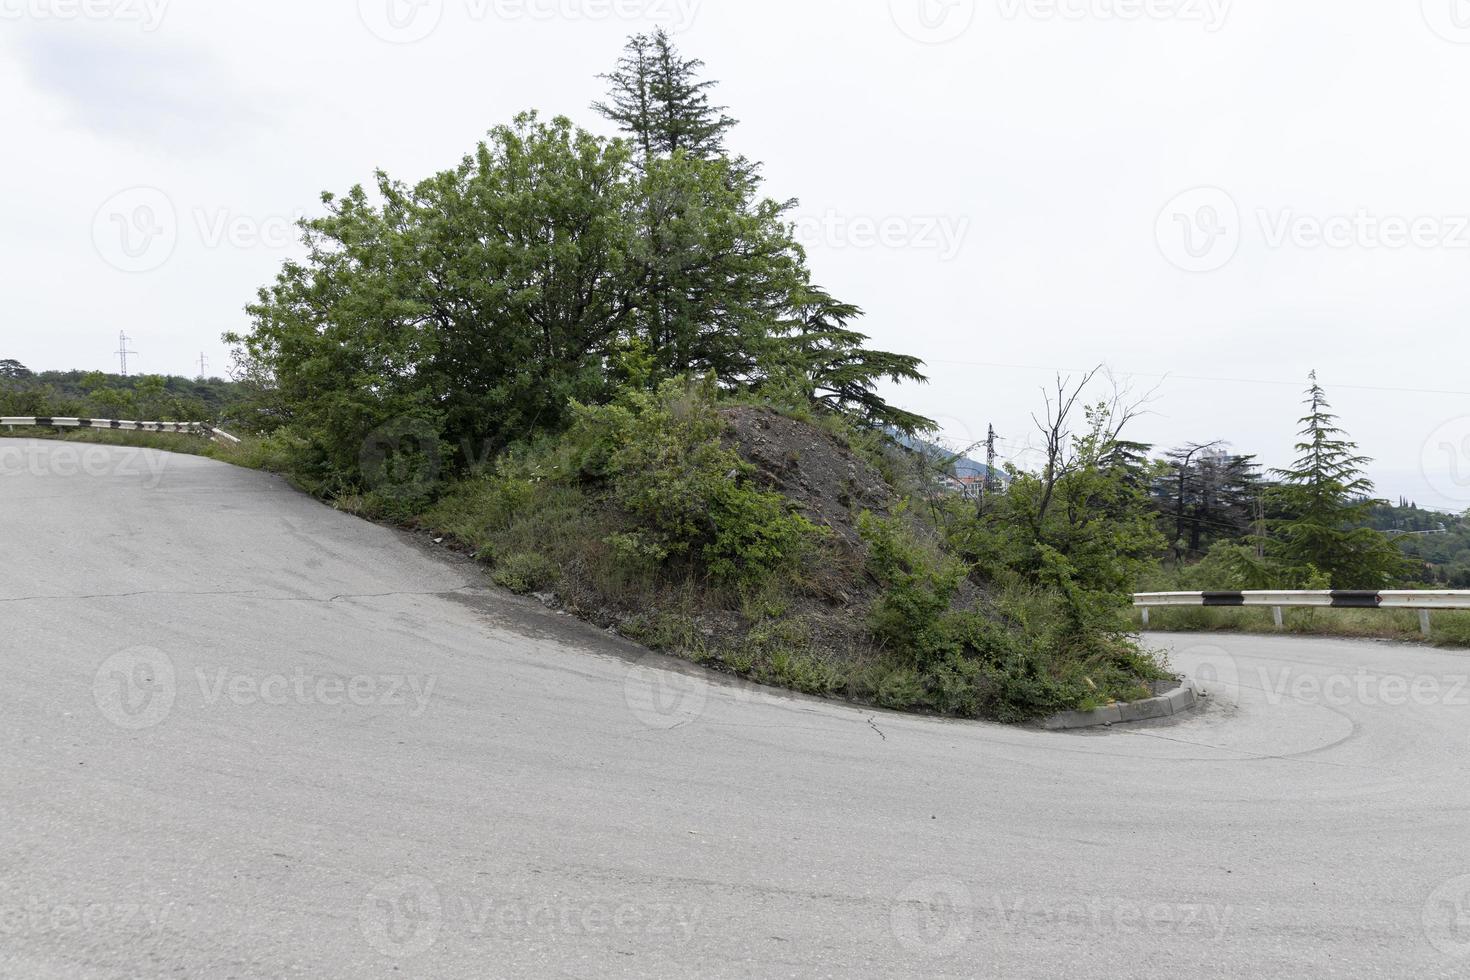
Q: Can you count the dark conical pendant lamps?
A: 0